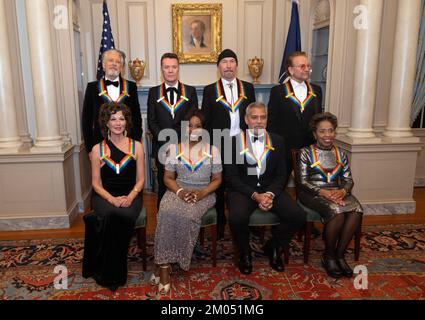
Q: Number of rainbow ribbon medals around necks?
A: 8